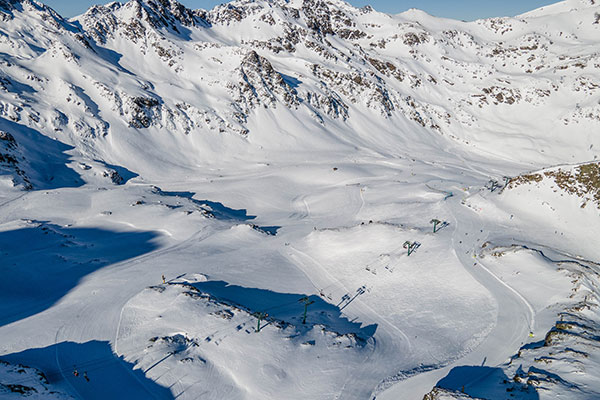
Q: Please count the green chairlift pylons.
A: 6